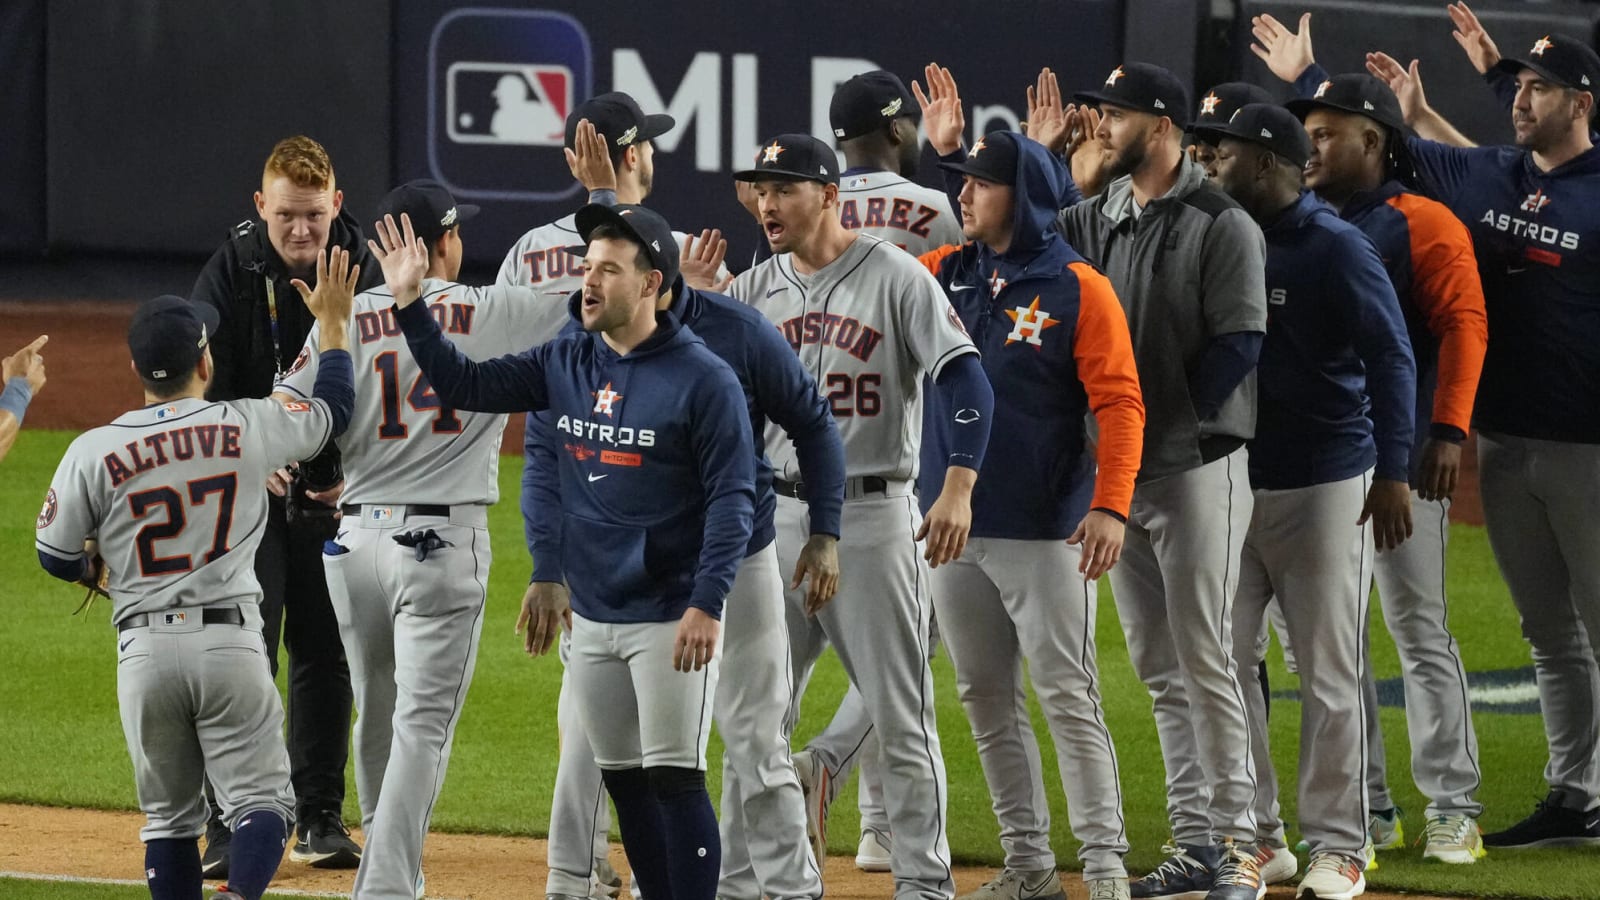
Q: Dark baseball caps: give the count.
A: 12